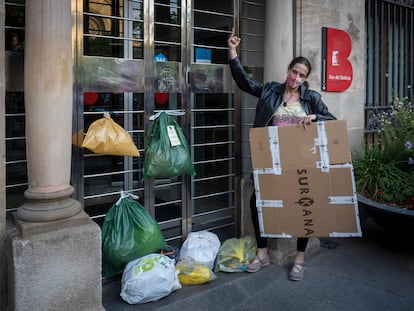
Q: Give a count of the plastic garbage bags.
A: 7